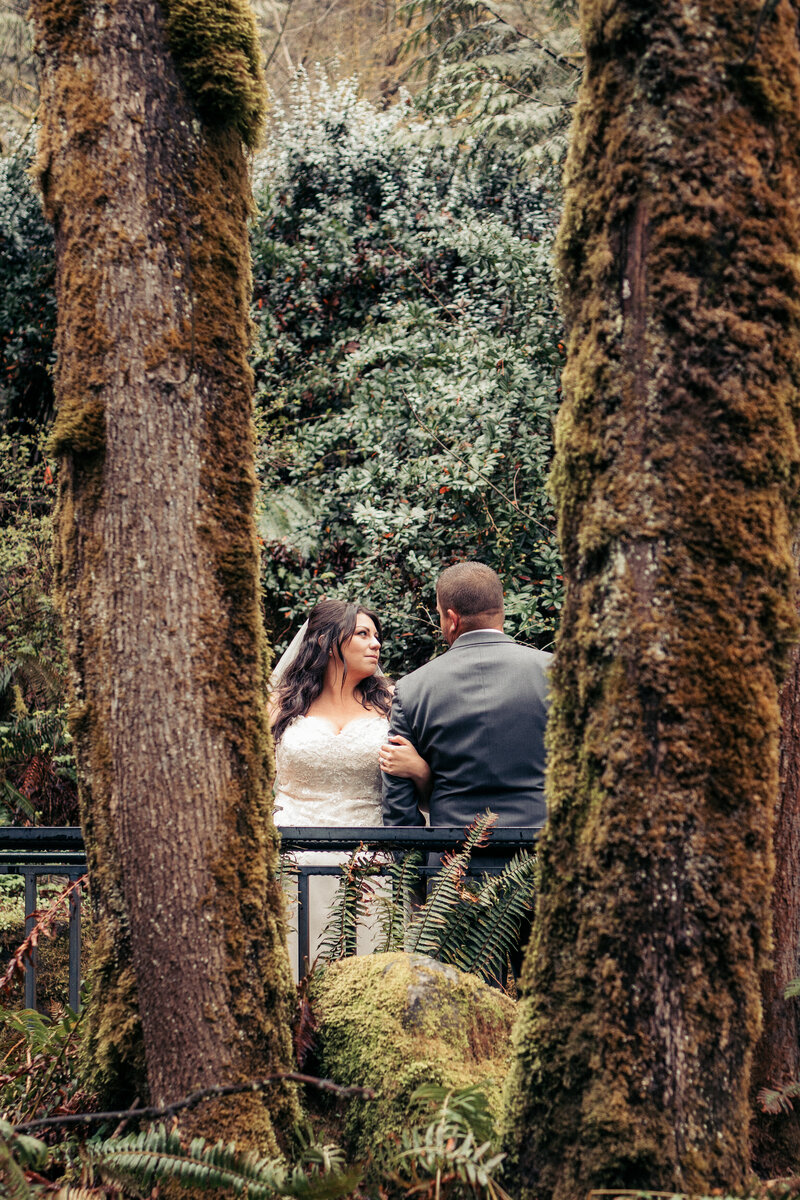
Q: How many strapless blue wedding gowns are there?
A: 0